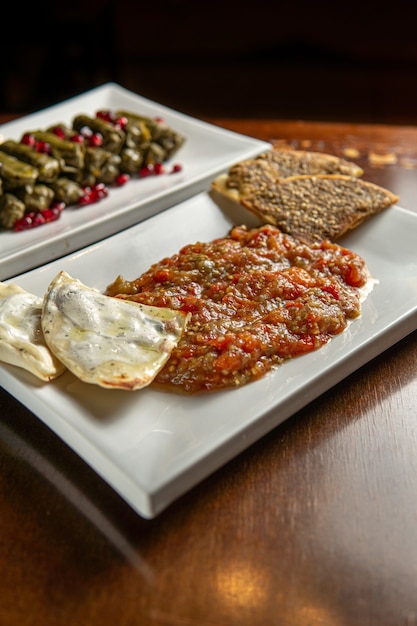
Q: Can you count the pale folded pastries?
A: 2